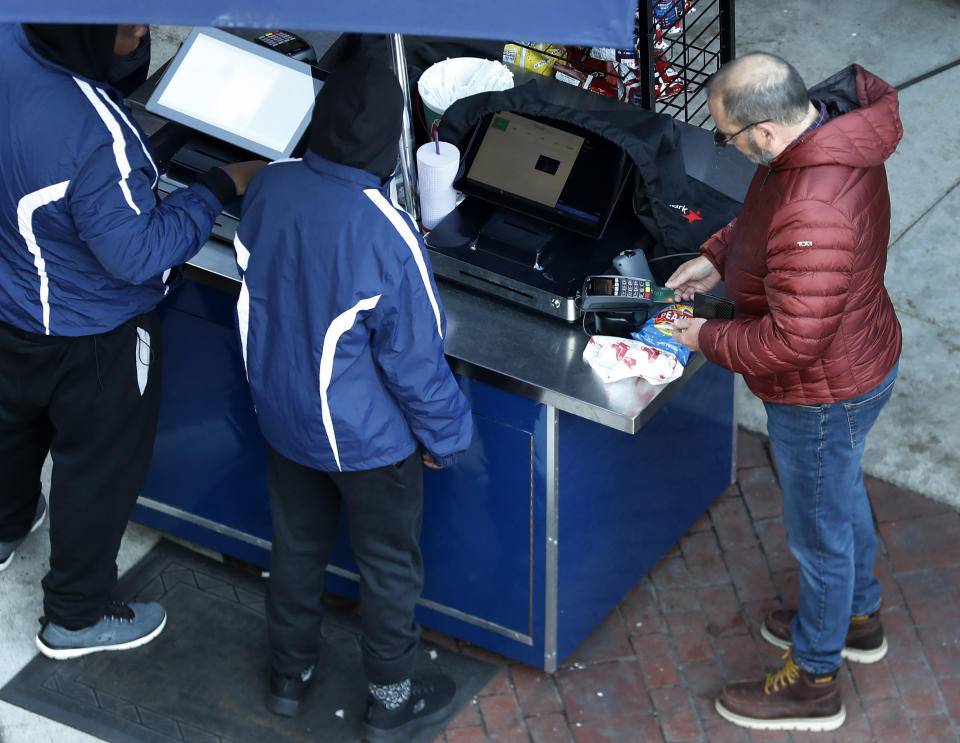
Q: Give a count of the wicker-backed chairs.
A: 0